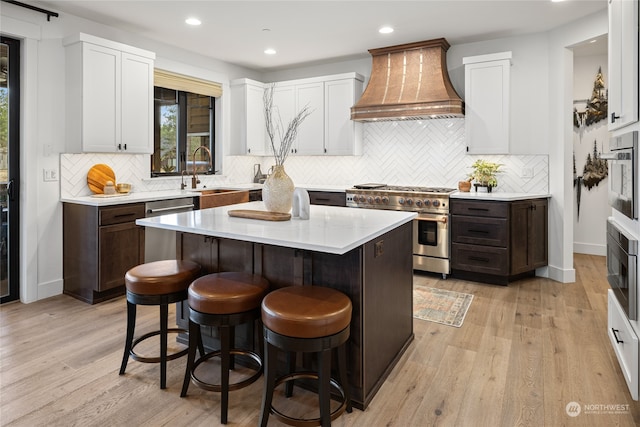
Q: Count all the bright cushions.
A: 3